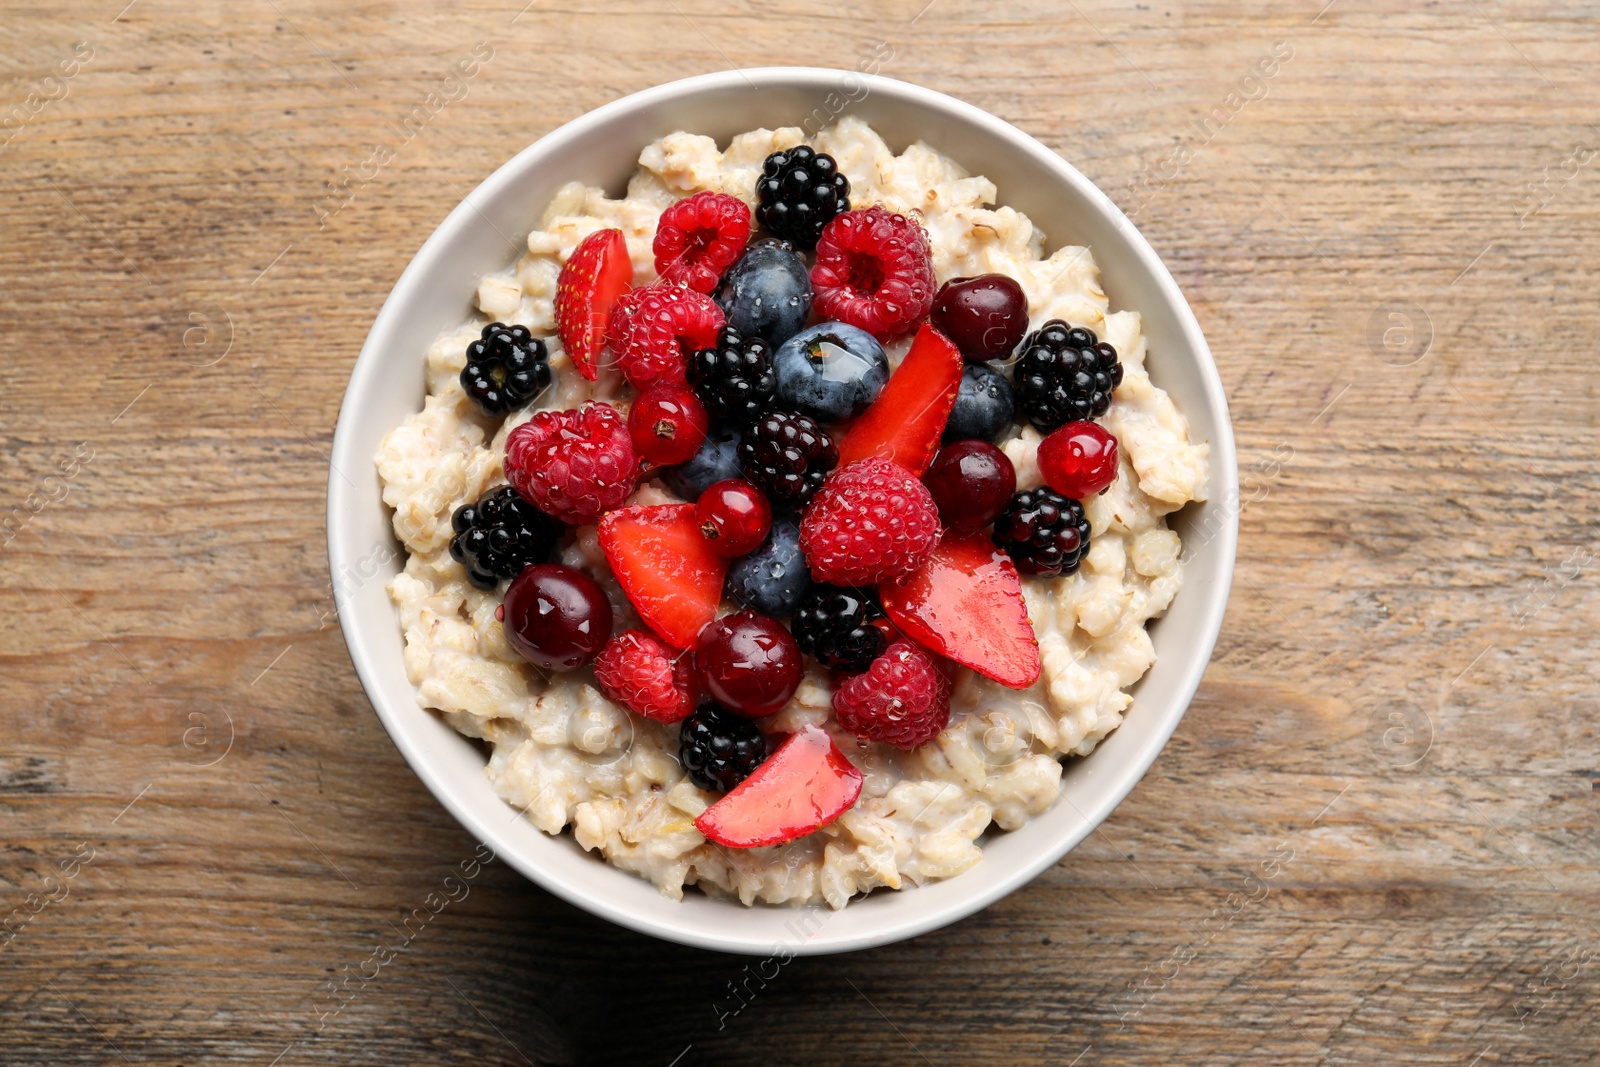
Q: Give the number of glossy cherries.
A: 4